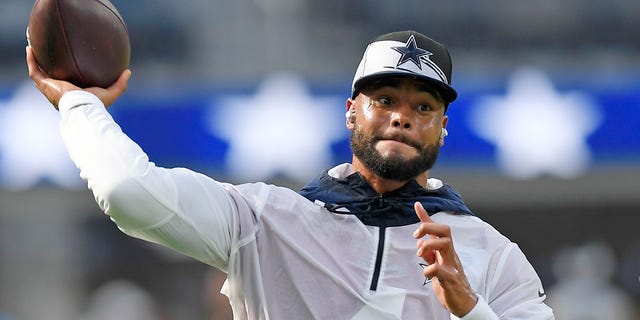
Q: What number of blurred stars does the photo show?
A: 3